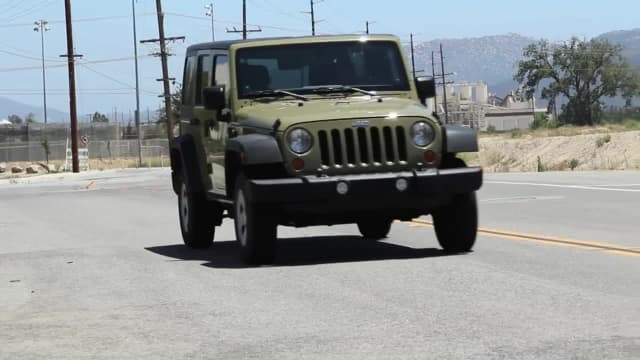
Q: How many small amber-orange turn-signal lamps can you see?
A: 2